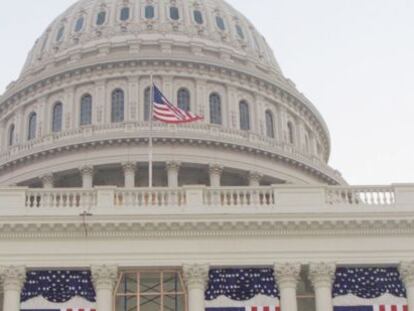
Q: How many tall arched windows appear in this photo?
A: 11